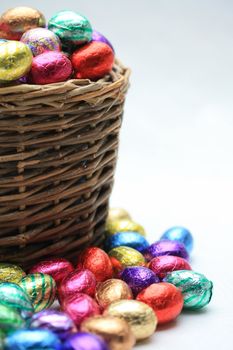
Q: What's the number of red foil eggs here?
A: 3